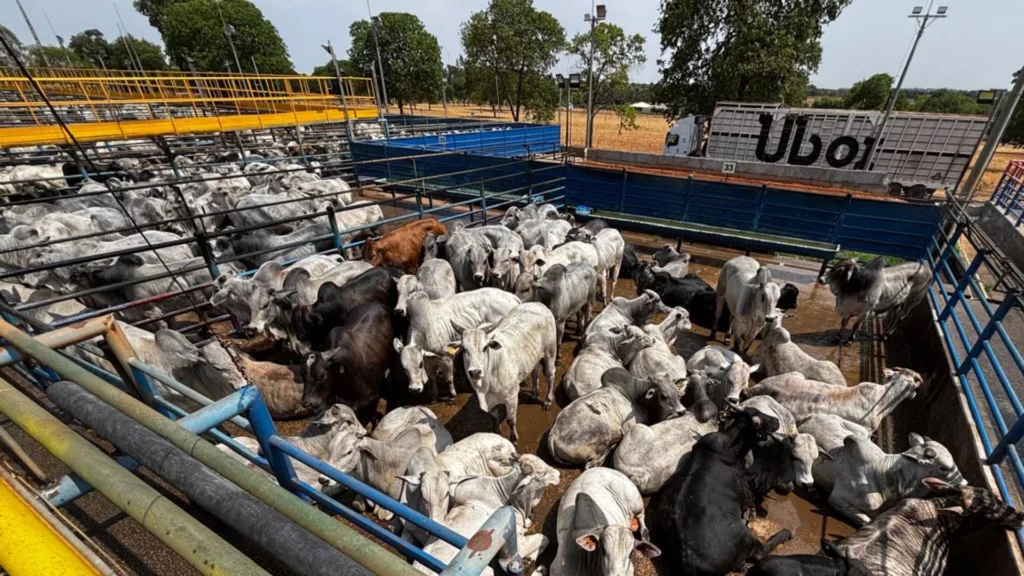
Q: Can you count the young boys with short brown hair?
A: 0